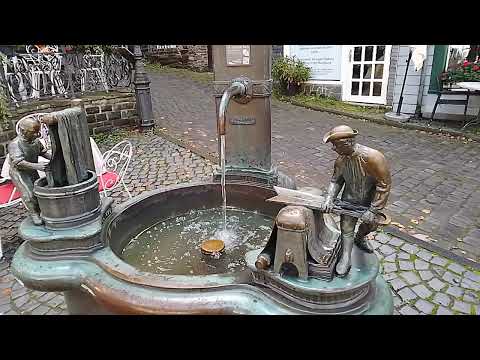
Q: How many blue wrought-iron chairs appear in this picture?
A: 0